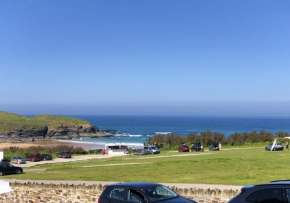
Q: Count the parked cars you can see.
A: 13